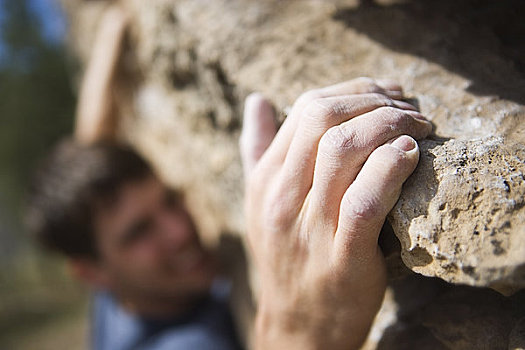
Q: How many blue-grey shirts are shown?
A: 1